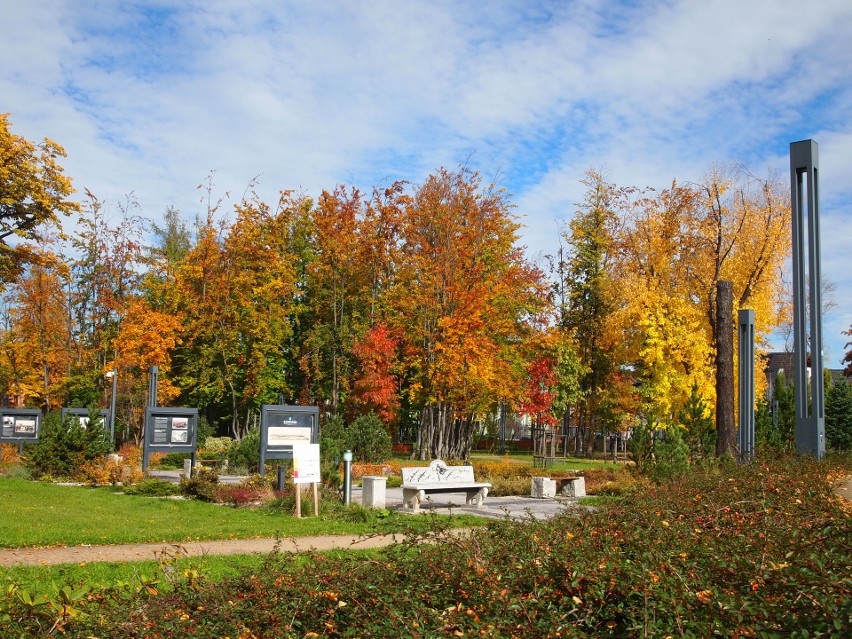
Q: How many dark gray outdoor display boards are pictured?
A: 4